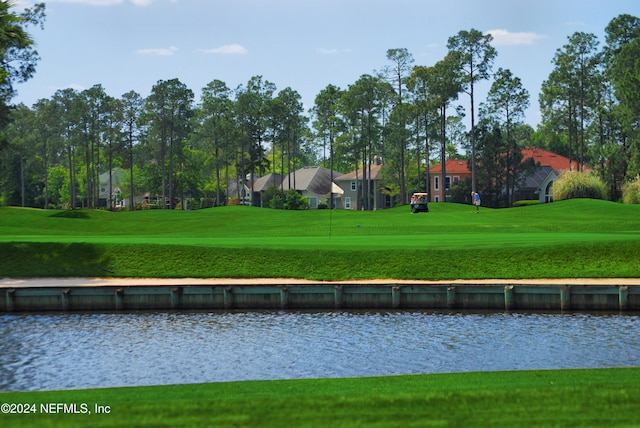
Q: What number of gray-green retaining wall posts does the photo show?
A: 12